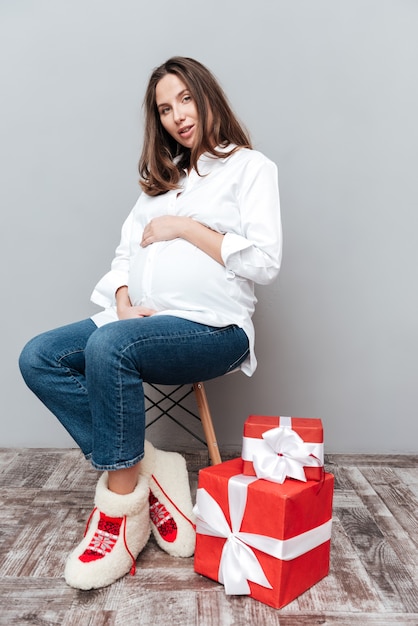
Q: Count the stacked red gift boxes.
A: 2